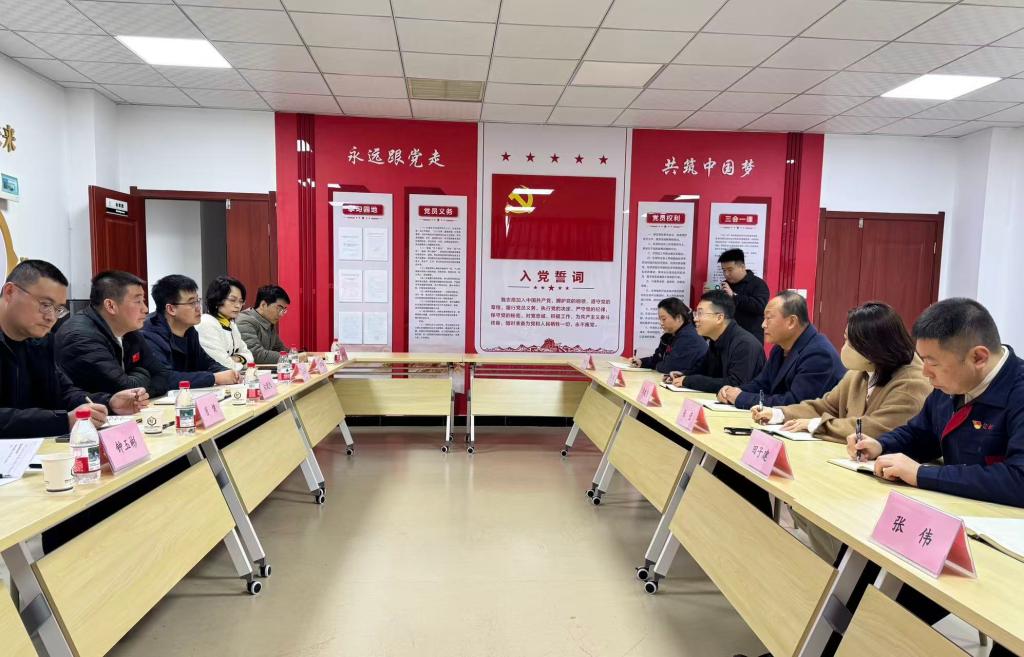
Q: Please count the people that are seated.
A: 10